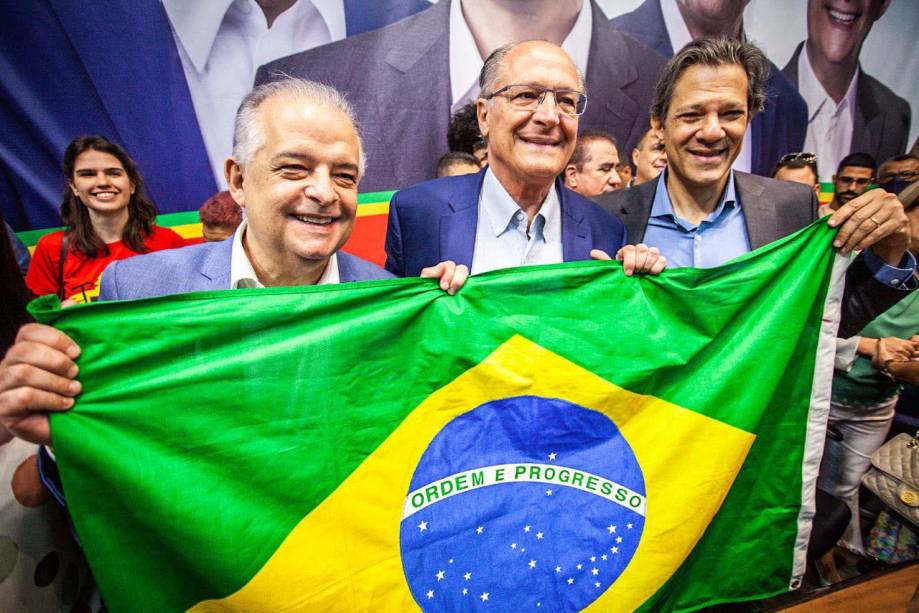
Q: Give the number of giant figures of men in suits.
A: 4